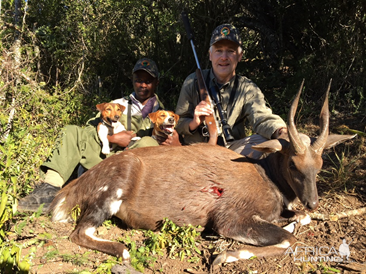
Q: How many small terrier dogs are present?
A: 2